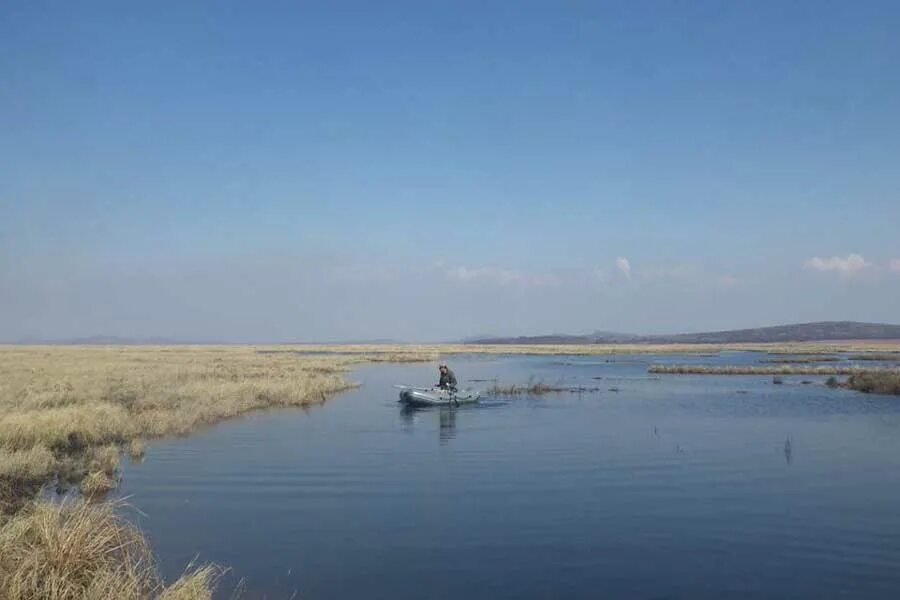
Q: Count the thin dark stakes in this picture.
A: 3